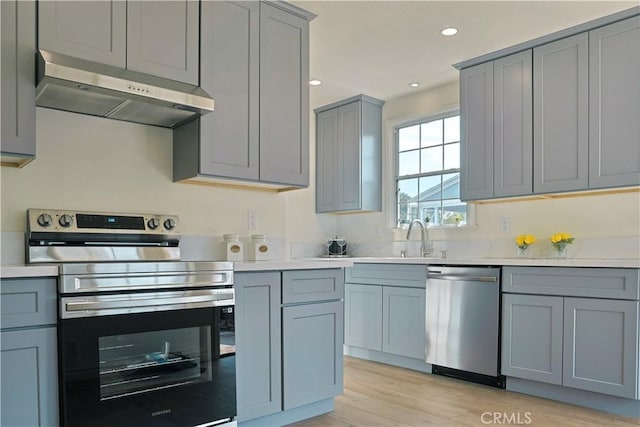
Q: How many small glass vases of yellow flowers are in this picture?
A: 2